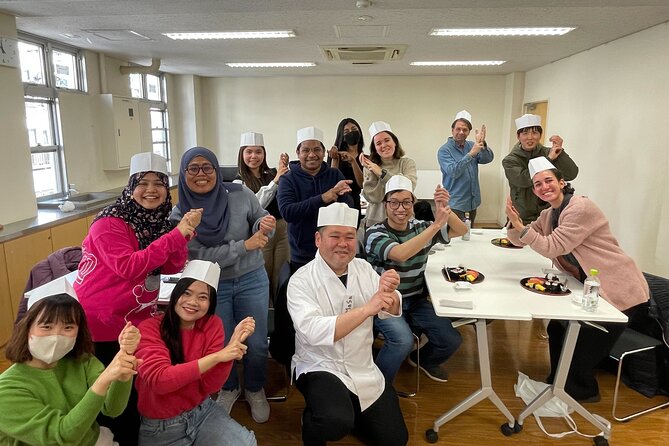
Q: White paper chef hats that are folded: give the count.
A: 11